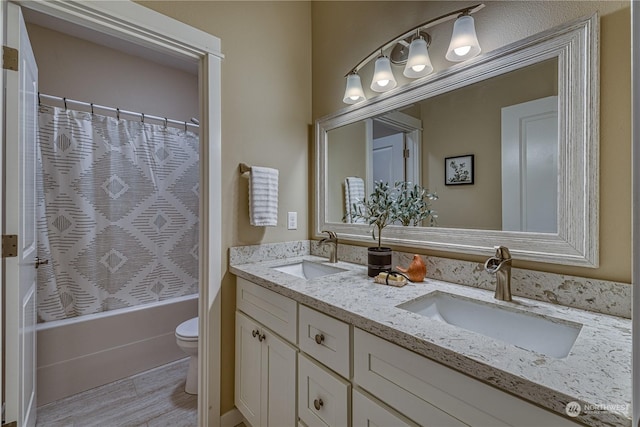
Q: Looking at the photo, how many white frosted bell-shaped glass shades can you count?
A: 4